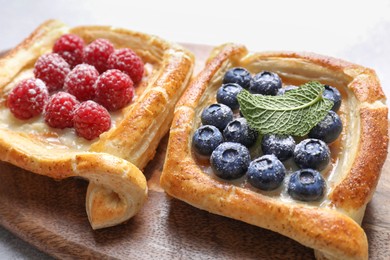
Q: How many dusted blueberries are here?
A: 14